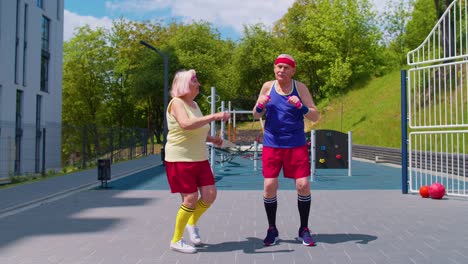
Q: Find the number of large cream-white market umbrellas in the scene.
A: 0